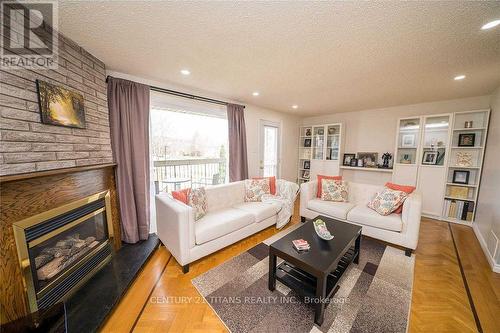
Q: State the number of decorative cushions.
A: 8